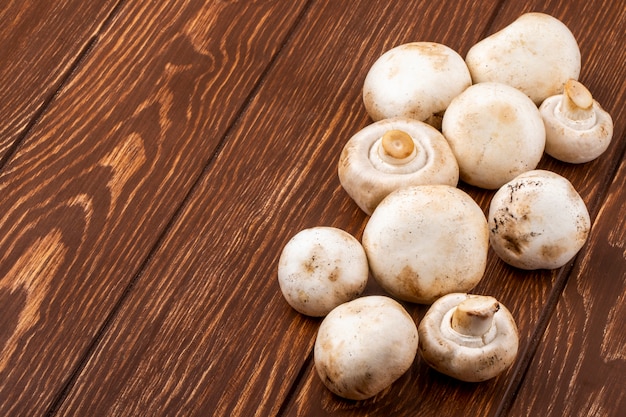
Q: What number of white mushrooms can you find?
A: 10